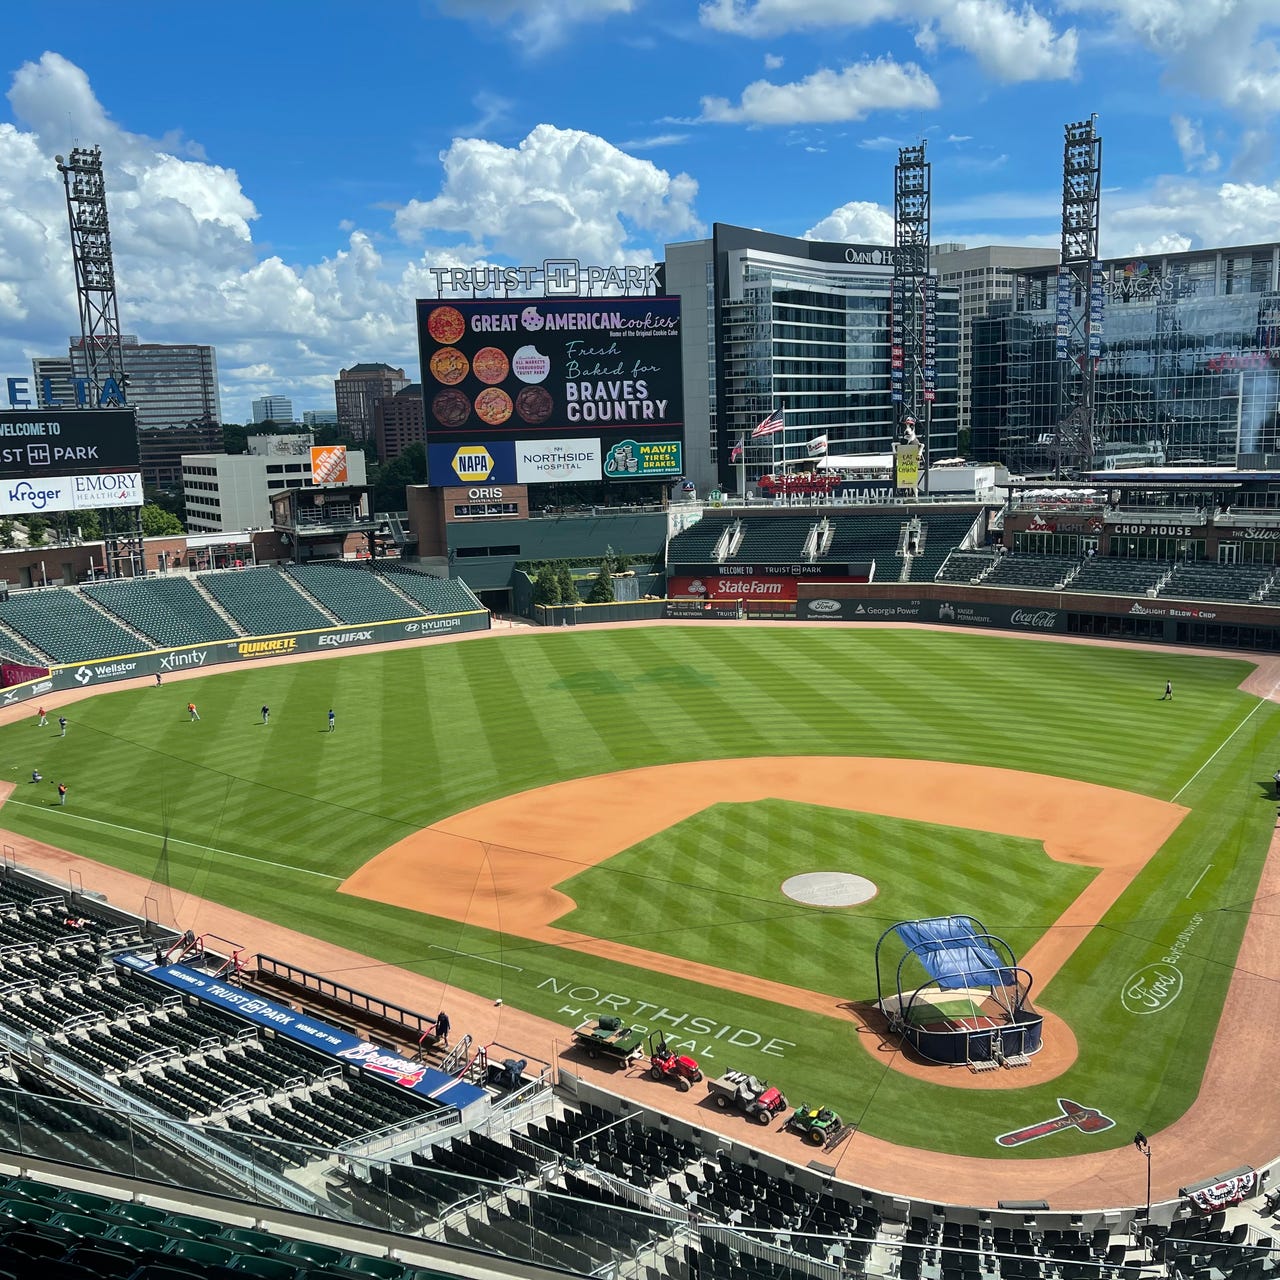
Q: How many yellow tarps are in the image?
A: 0